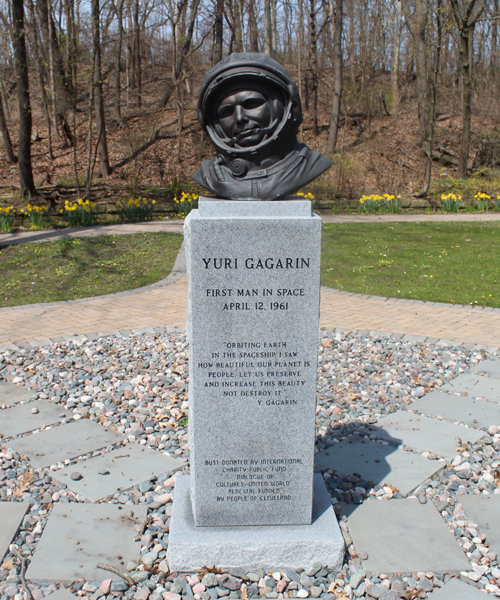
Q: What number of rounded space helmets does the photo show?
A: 1